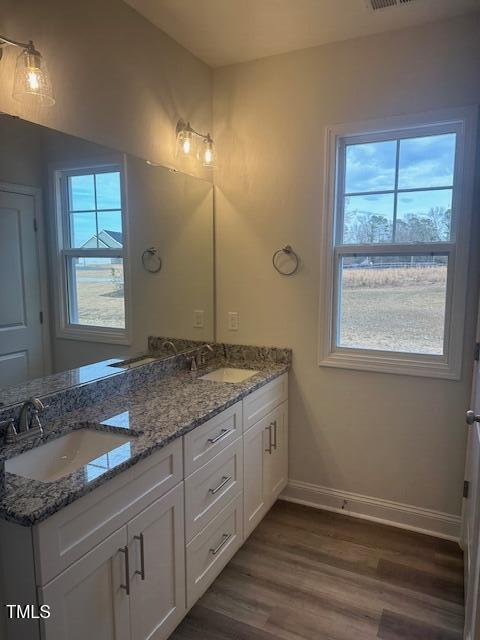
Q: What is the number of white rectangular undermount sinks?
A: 2